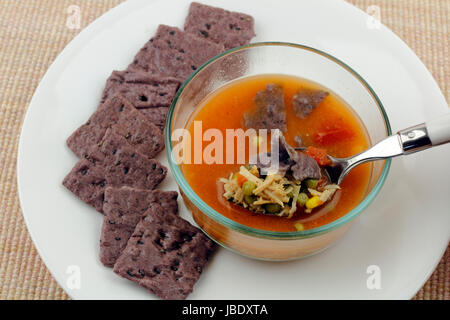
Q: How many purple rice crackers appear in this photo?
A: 7